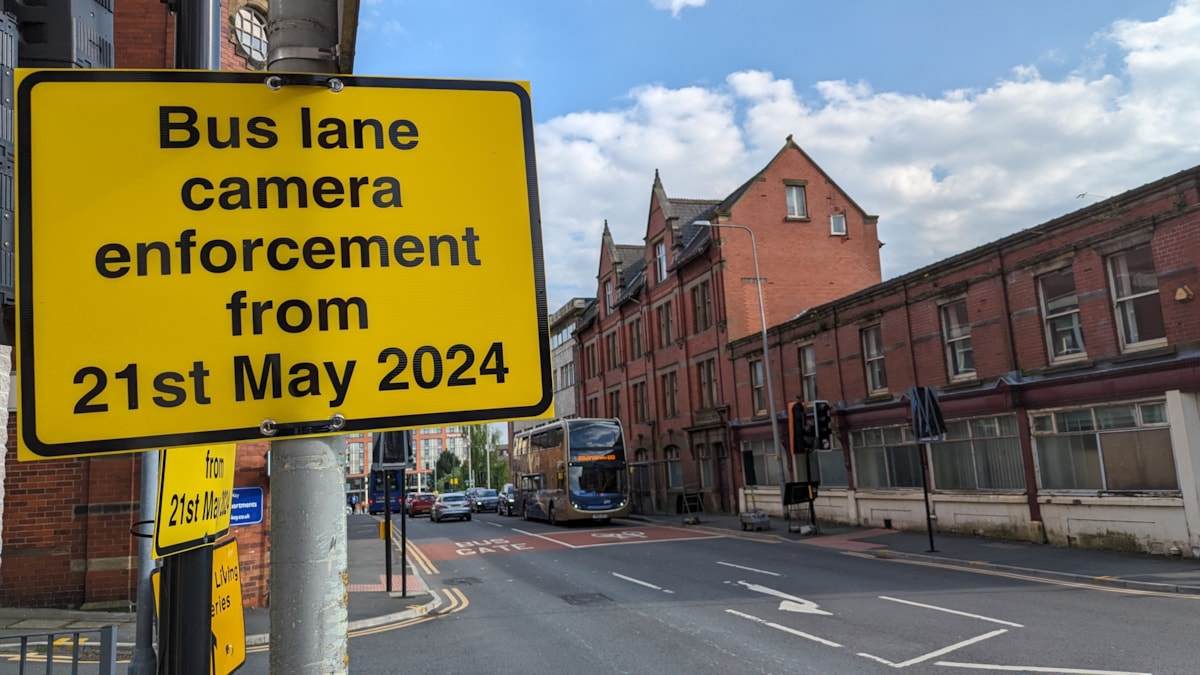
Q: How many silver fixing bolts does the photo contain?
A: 4